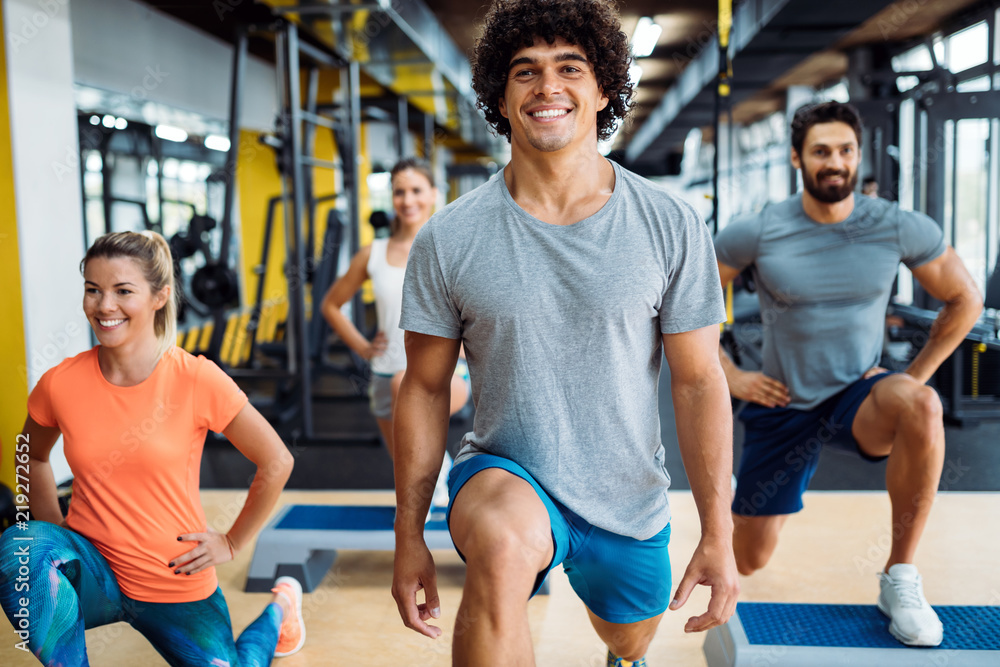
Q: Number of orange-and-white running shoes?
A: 1